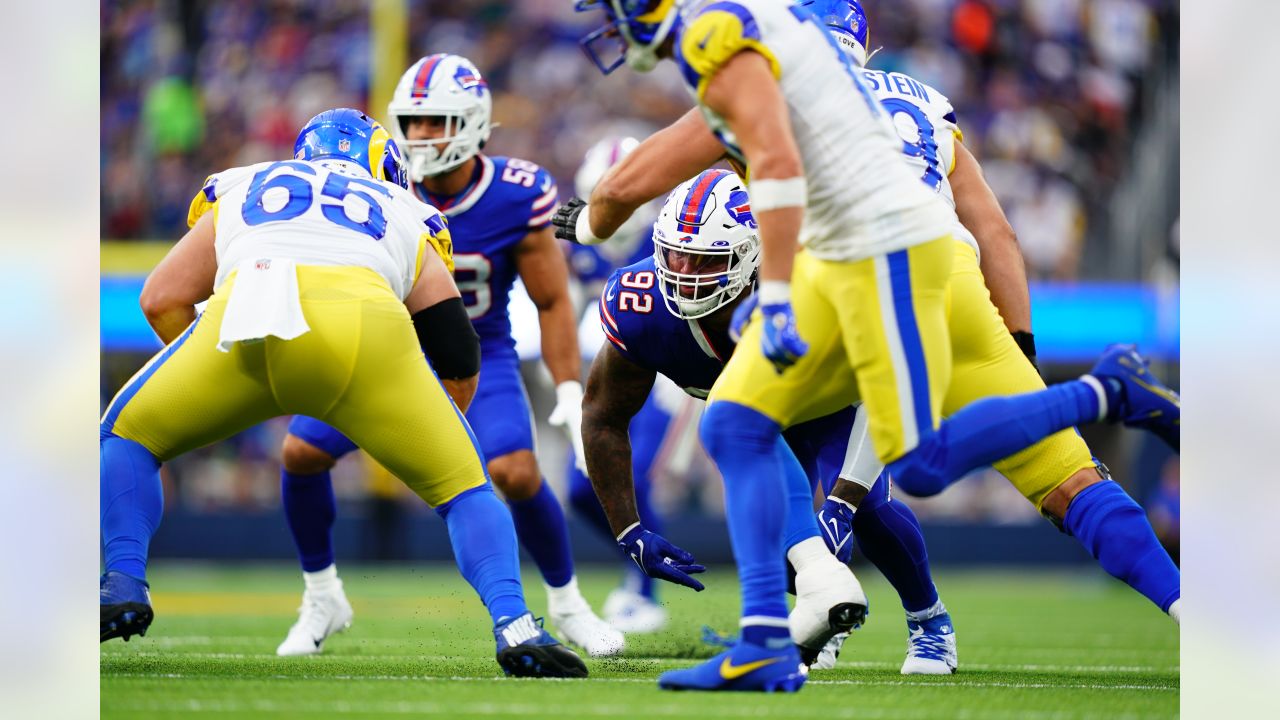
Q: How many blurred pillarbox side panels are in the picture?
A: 2